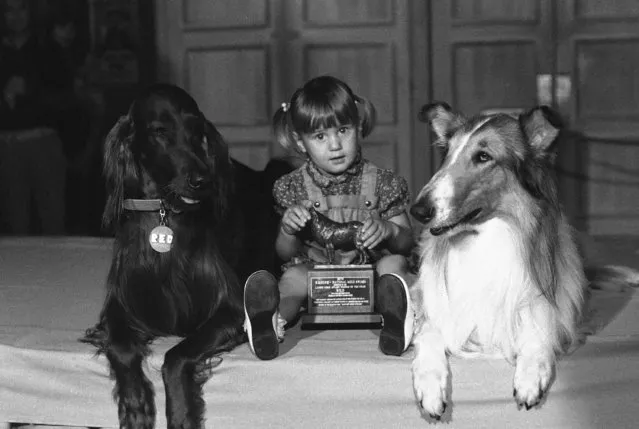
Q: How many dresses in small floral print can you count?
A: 1